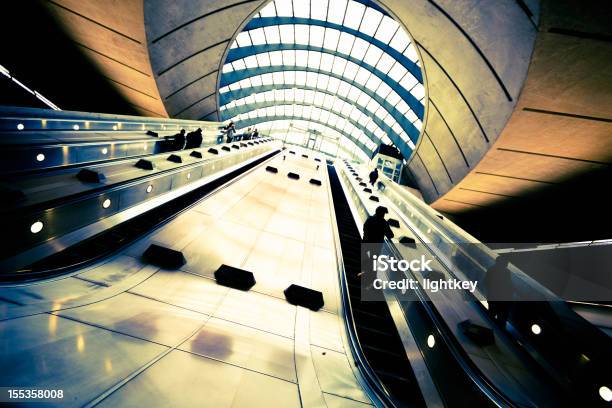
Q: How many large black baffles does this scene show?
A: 3